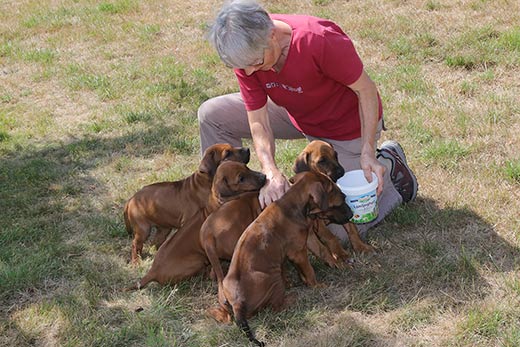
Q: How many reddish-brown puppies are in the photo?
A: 5